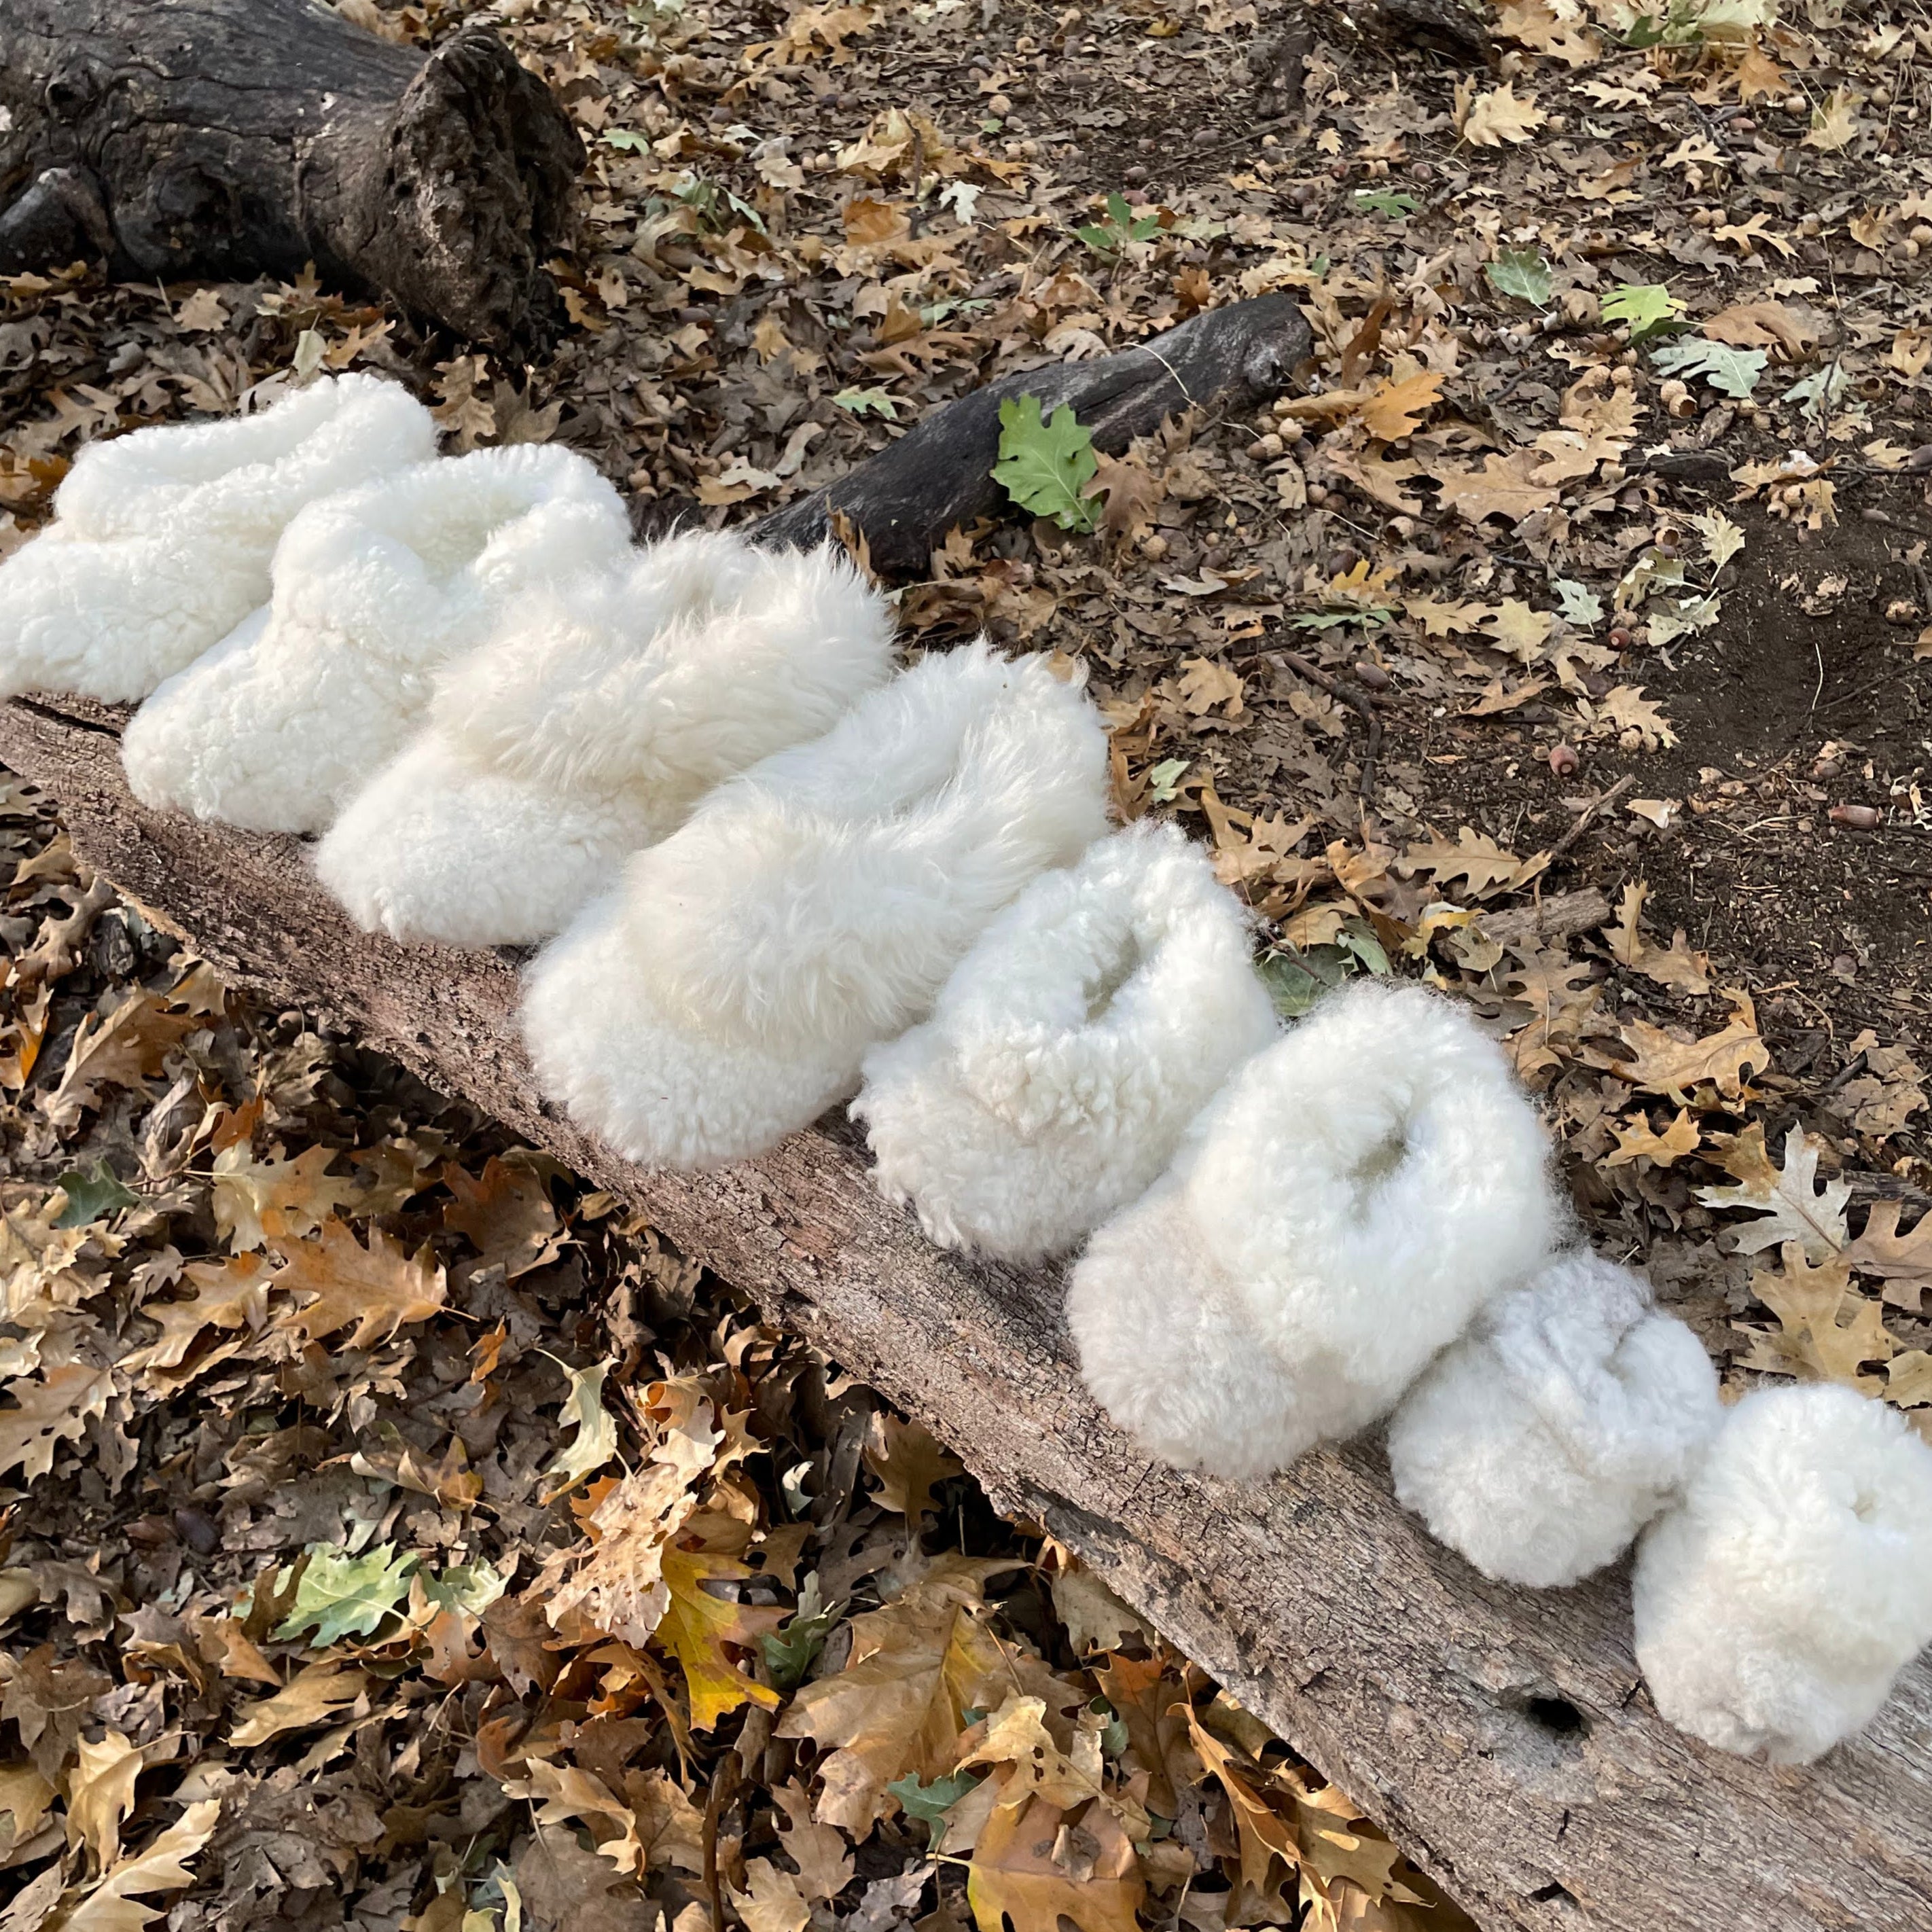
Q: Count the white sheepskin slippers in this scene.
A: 8